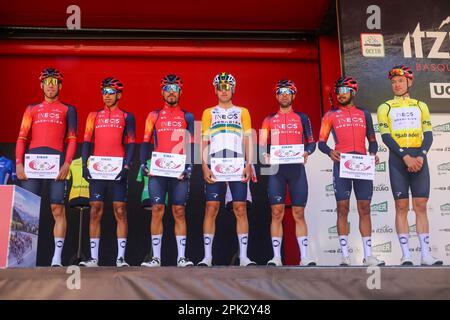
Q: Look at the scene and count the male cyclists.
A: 7